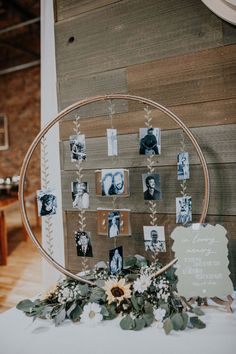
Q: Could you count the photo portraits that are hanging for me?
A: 13